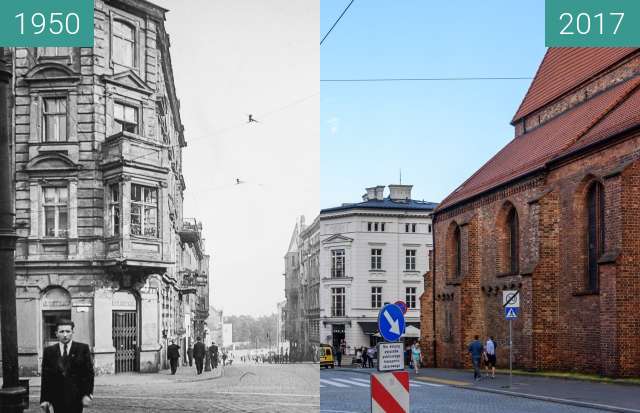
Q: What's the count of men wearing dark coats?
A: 4